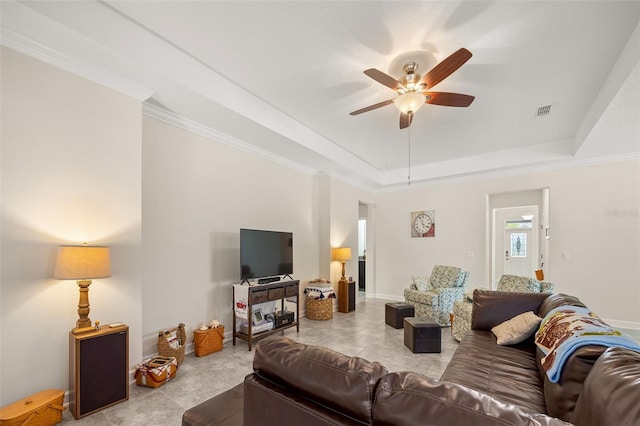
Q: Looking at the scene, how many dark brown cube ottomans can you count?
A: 2